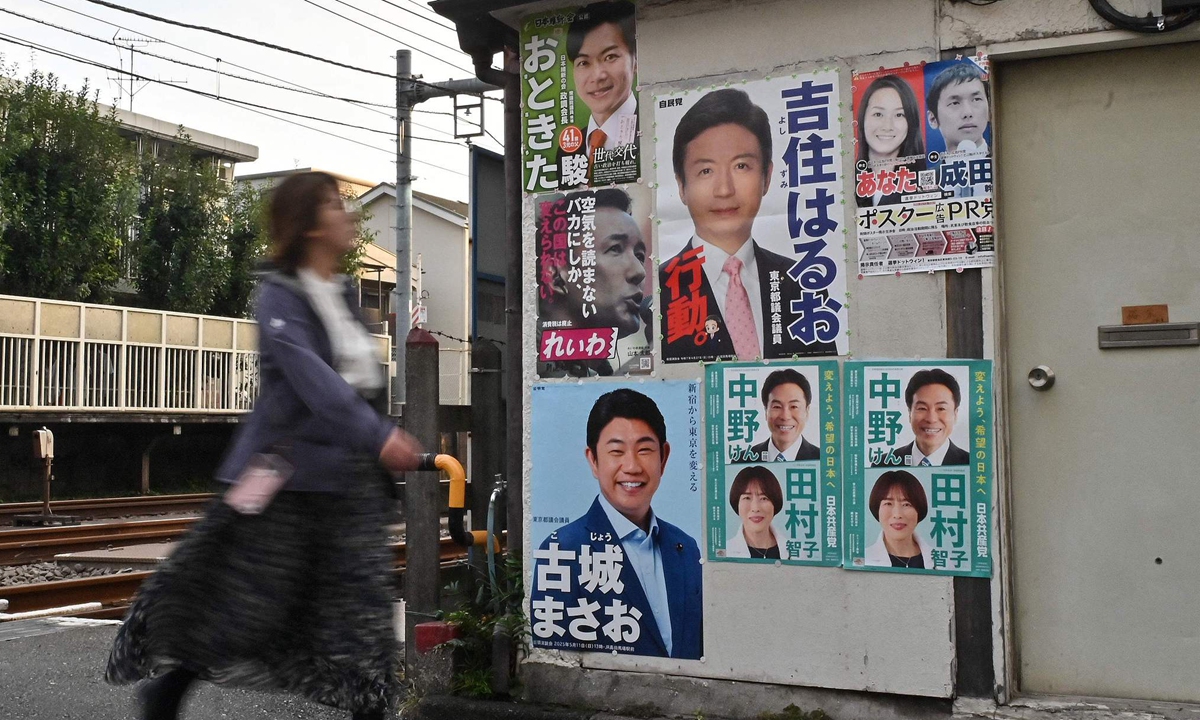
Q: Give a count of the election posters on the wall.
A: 7